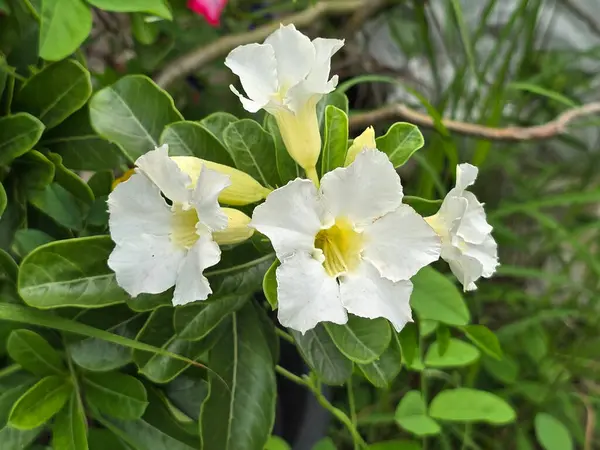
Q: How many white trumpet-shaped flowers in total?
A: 4